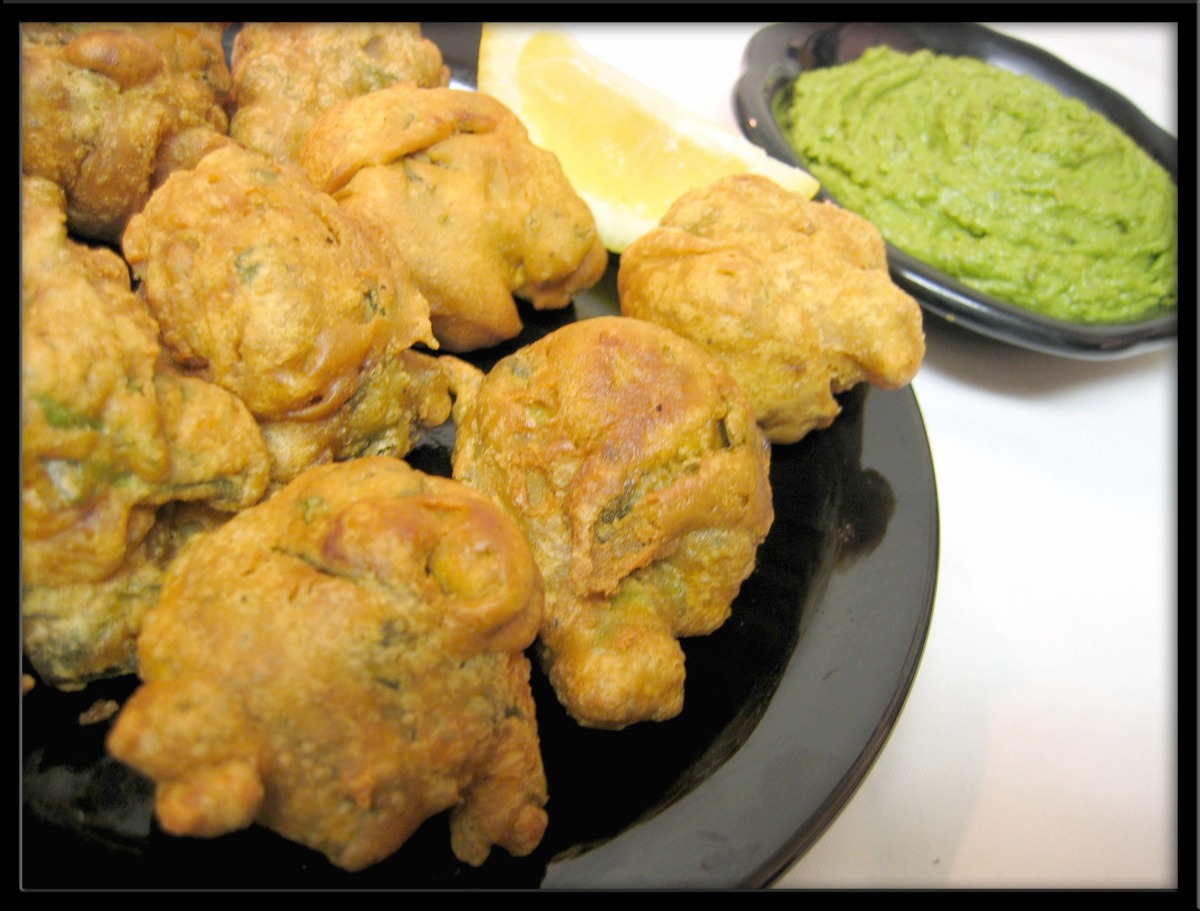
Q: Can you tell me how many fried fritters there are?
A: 8